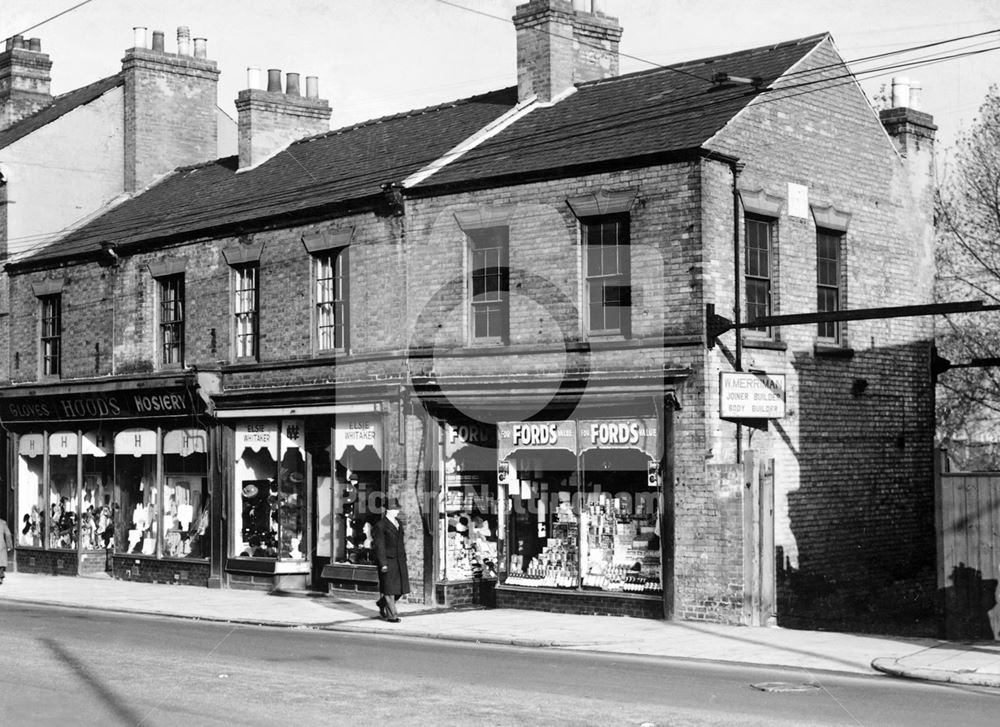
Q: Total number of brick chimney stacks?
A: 5